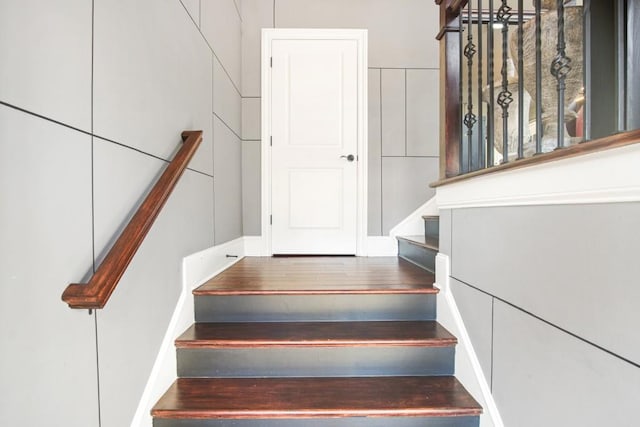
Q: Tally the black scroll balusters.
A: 3